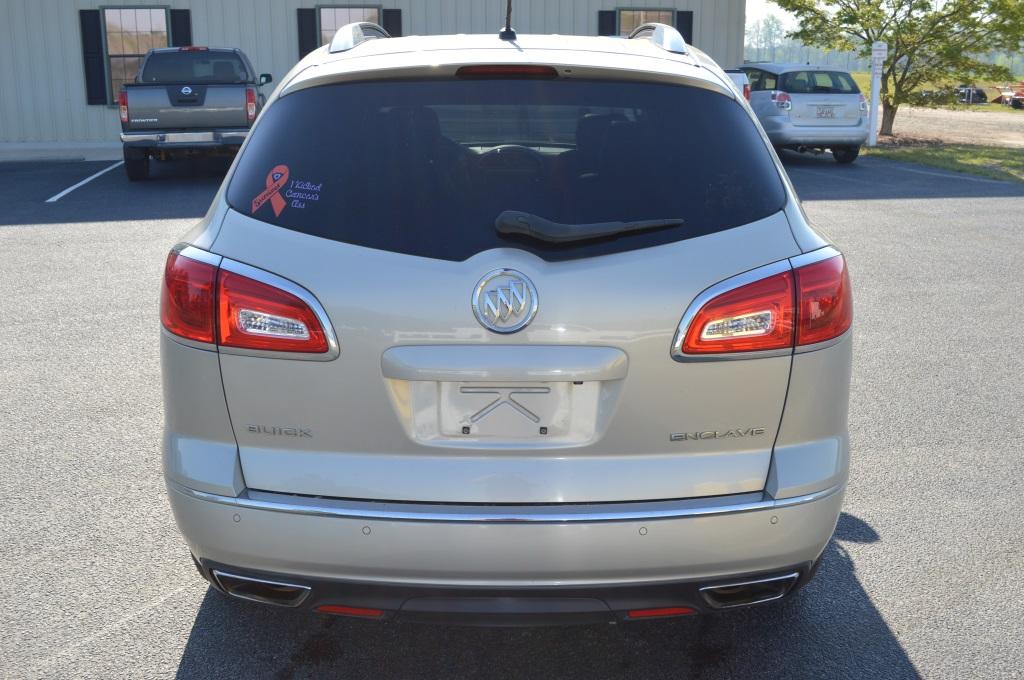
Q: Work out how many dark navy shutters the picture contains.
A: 6